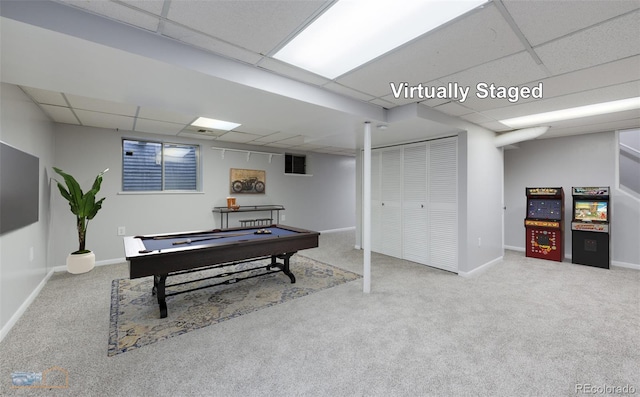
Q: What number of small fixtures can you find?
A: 1